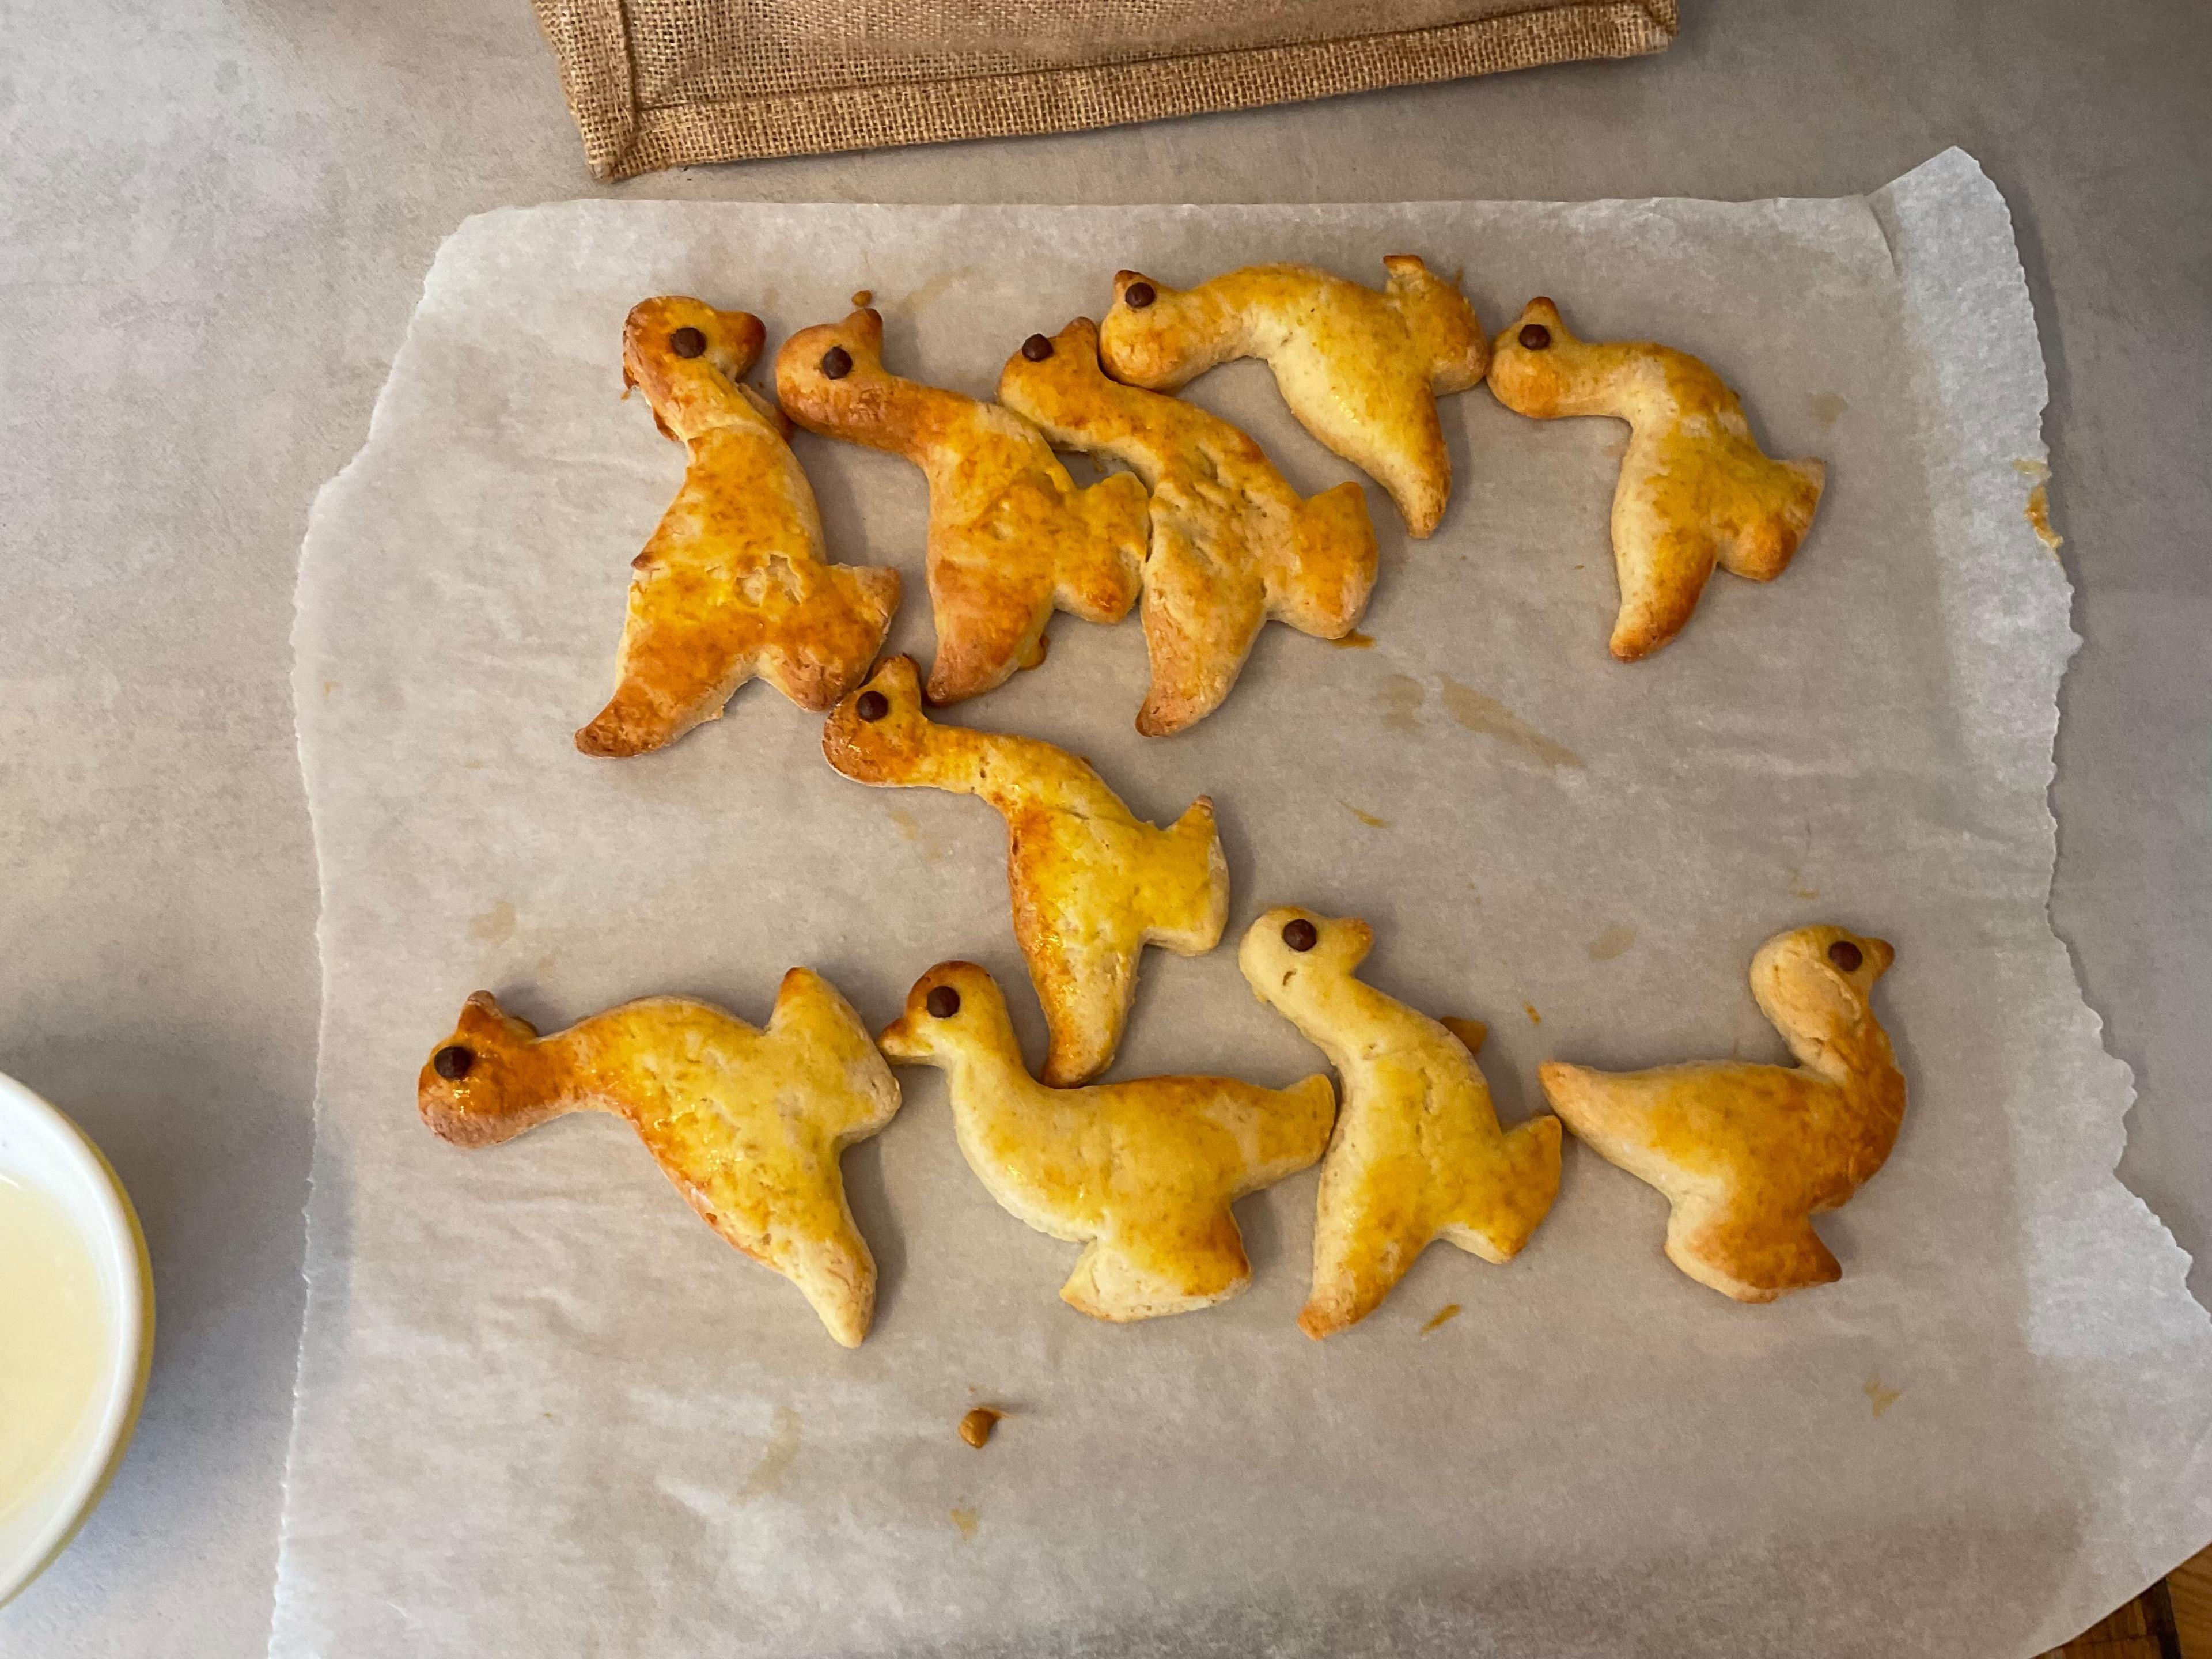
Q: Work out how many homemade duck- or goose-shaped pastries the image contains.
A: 10